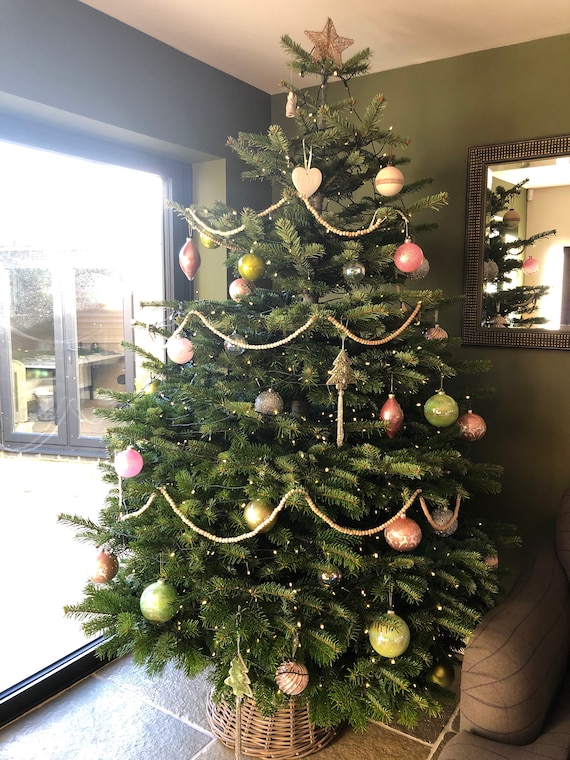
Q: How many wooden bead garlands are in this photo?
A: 3